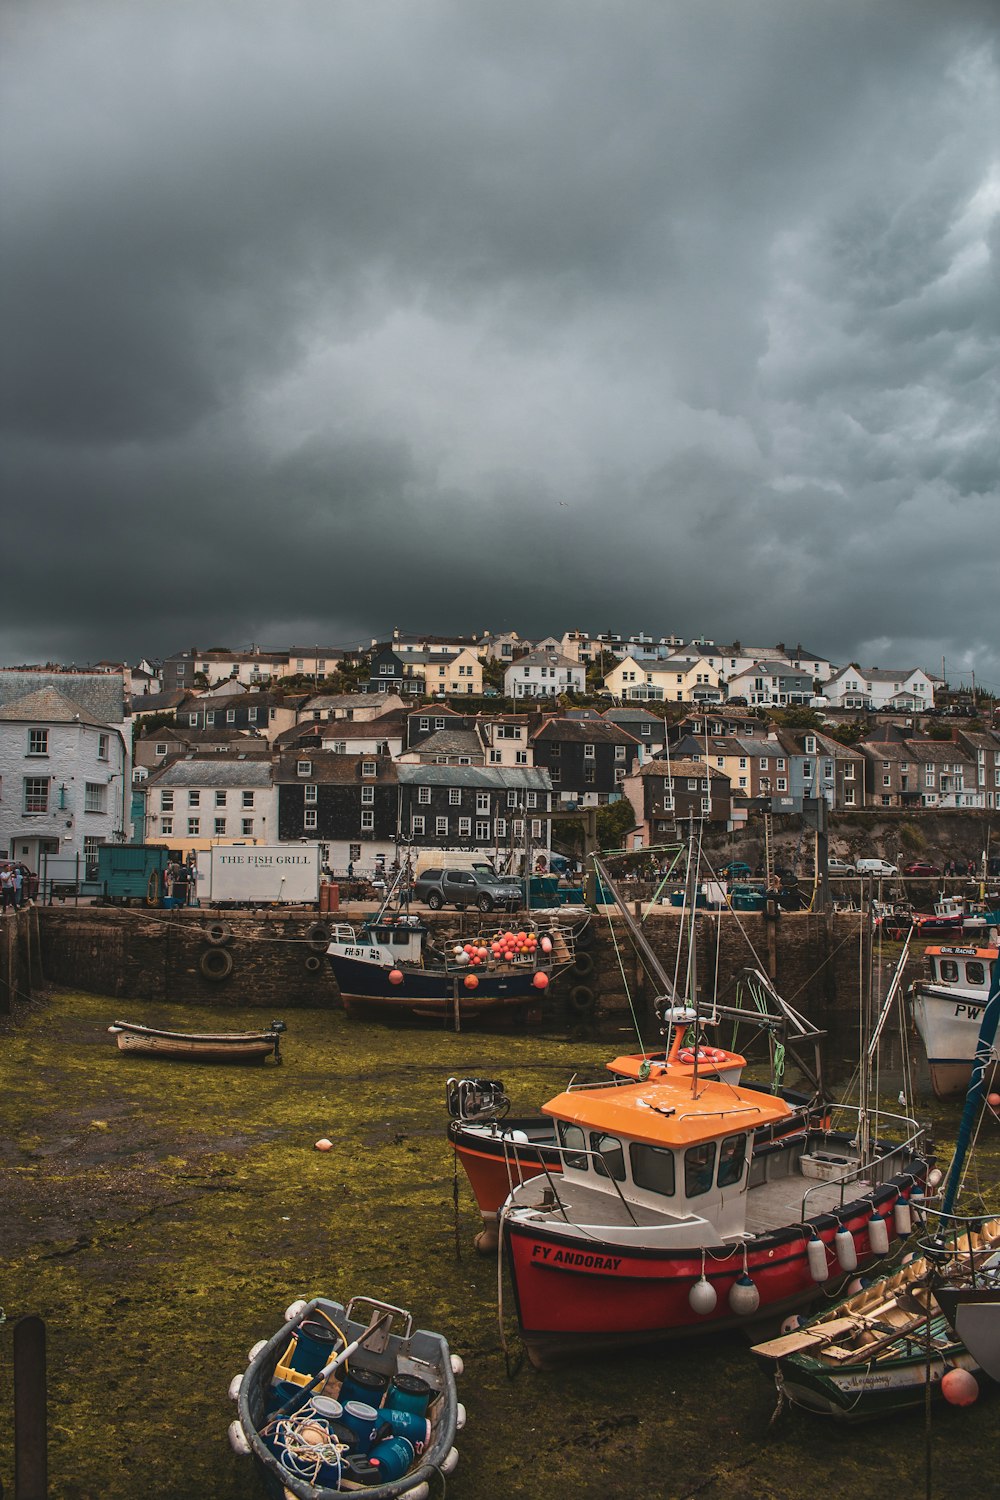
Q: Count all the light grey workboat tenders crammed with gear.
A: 1